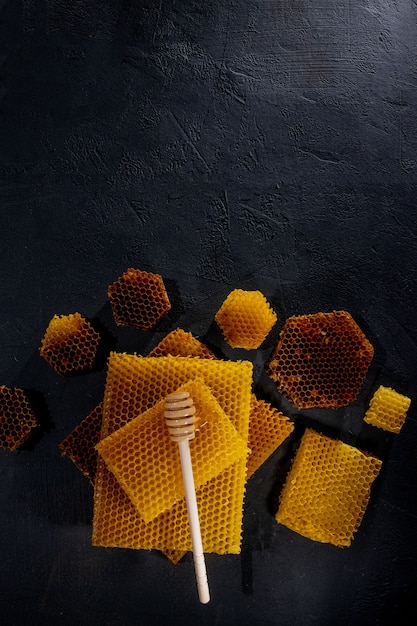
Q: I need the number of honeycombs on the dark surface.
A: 10